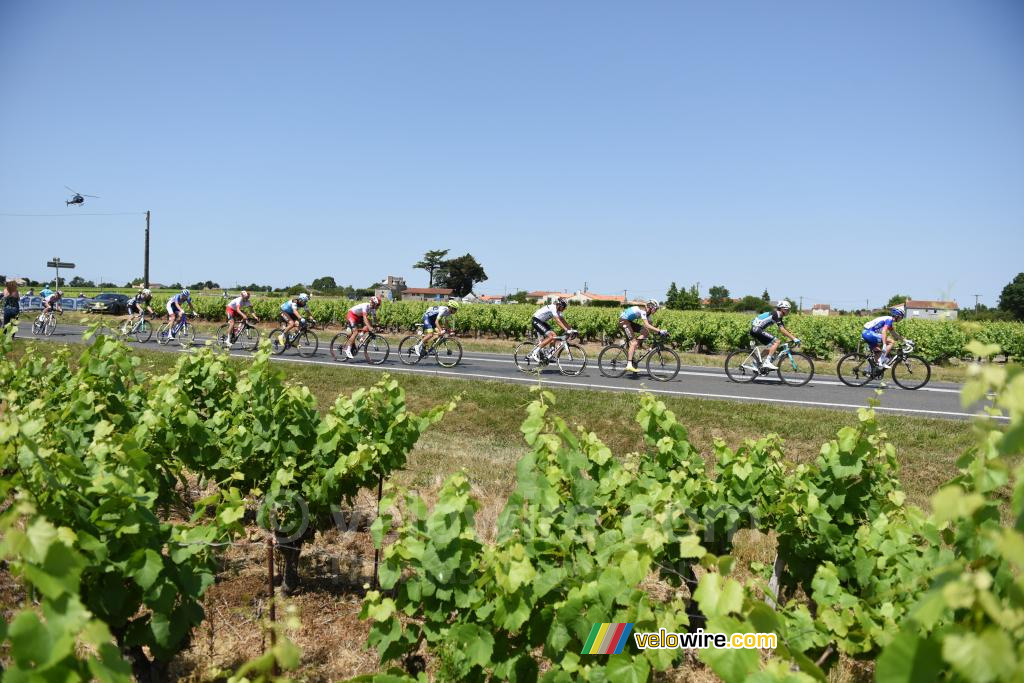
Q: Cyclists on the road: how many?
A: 11